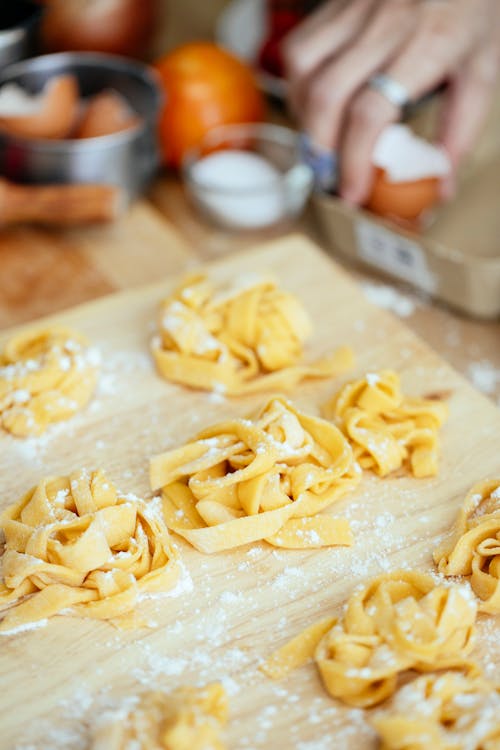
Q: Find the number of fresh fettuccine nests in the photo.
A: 9